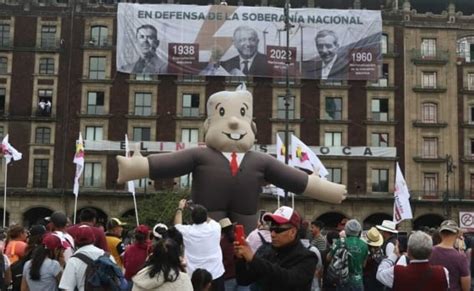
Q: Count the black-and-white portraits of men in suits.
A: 3